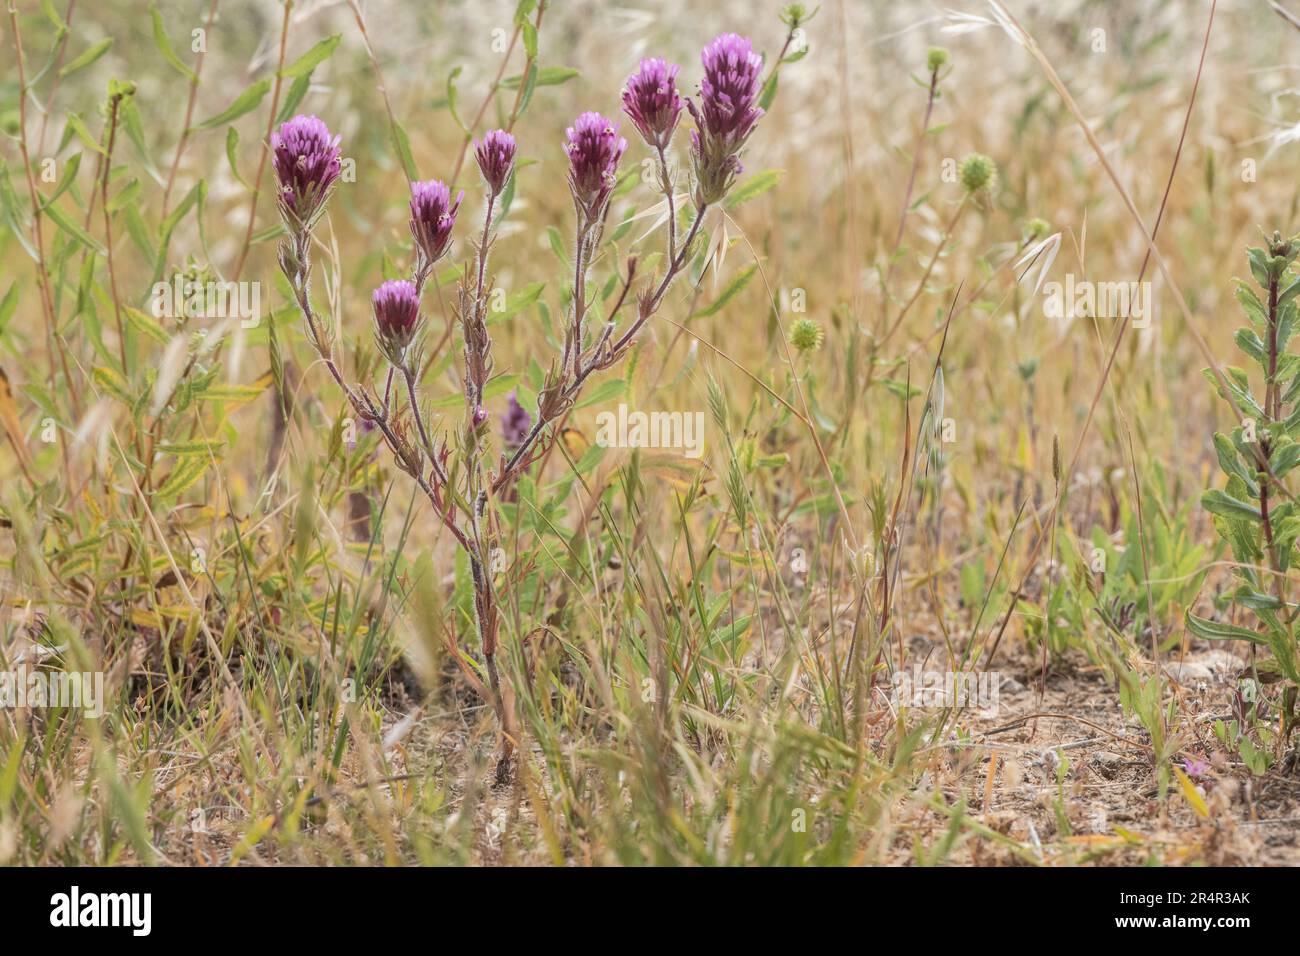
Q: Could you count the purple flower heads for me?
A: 7